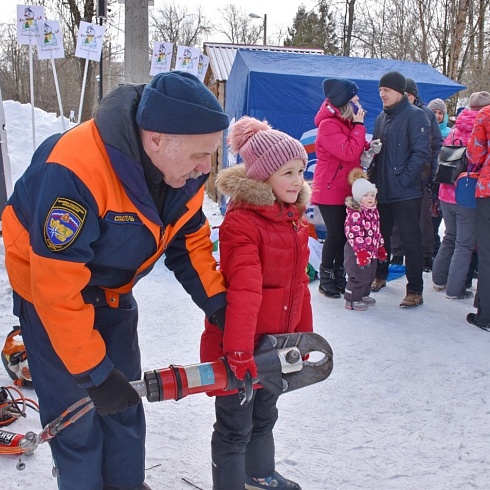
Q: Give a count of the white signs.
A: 6